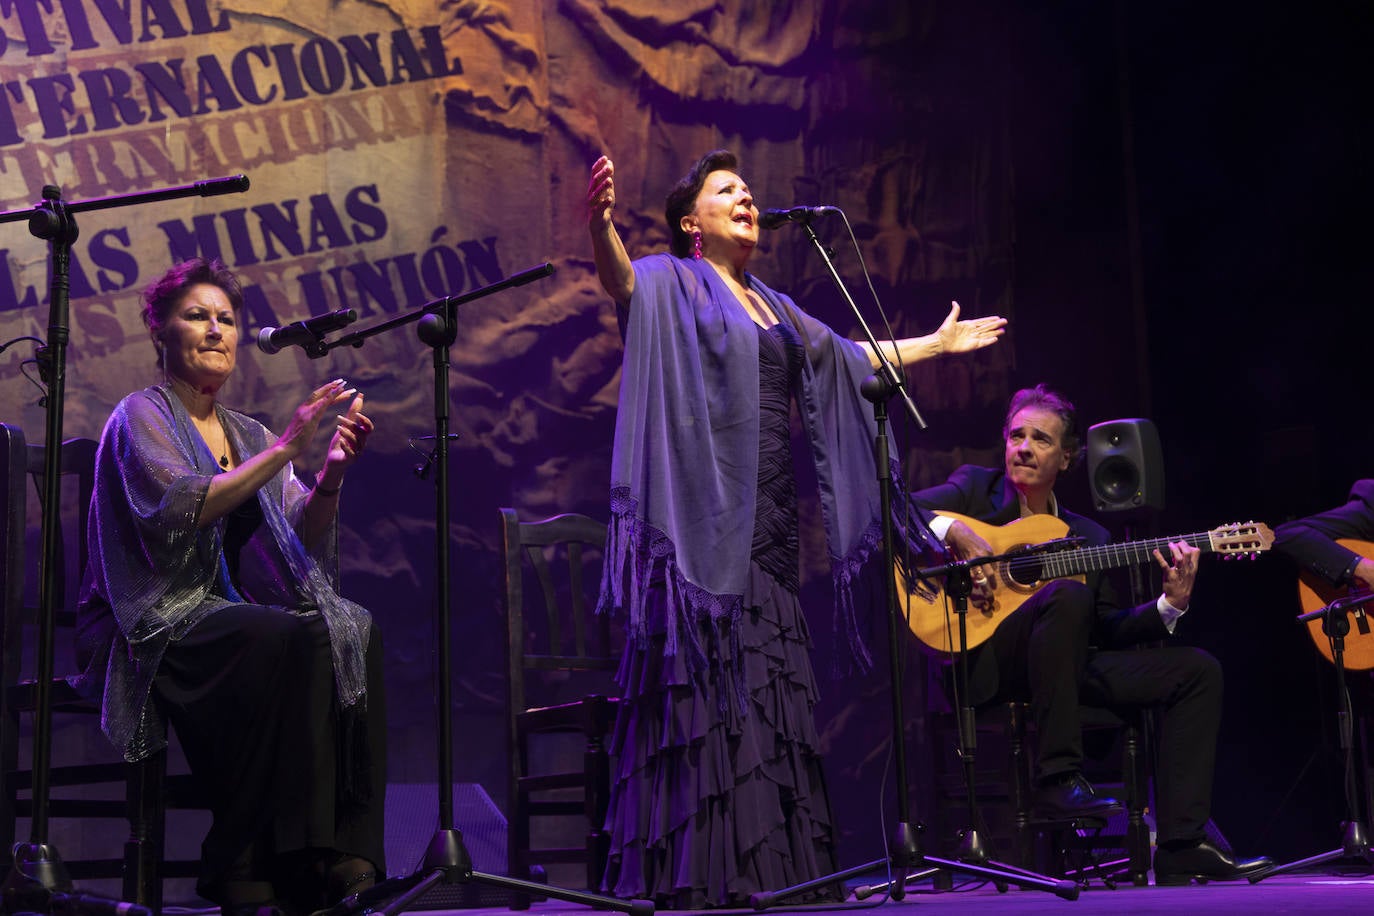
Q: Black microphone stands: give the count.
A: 5